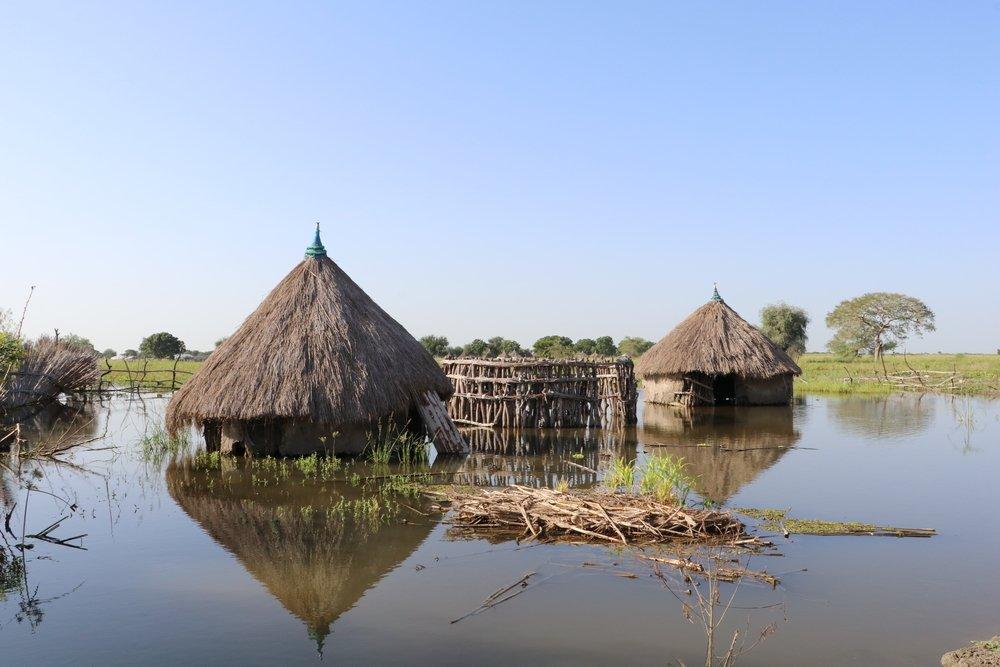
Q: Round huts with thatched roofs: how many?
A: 2